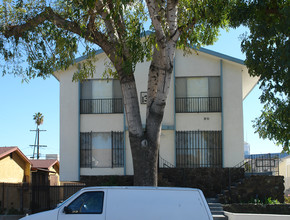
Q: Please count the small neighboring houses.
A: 2